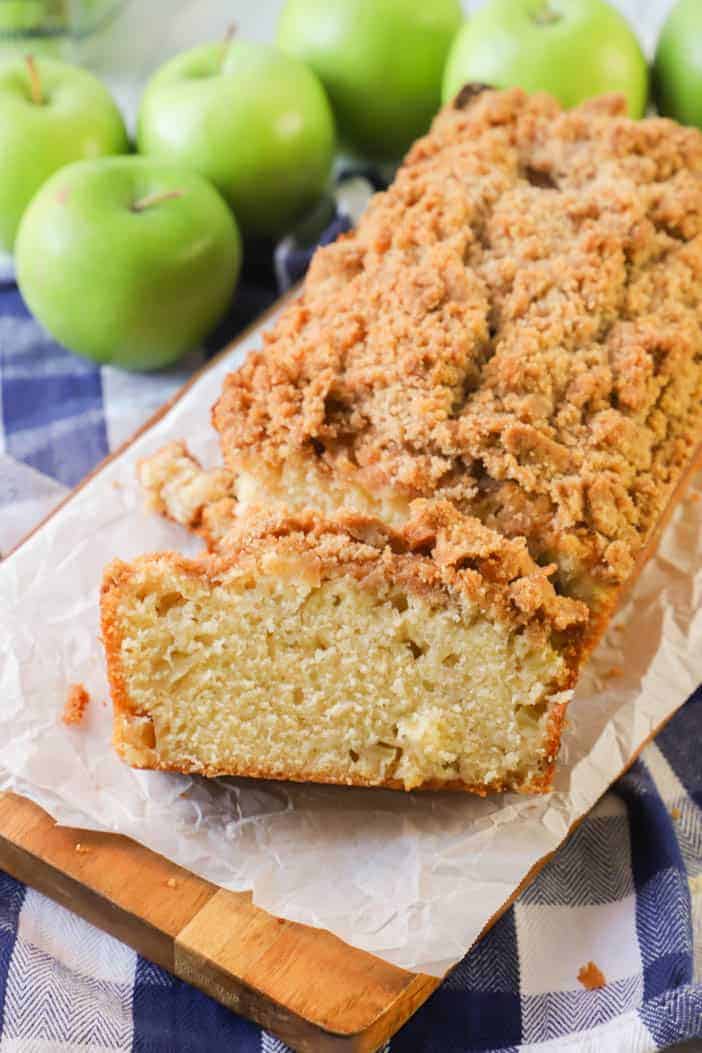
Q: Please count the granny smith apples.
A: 6